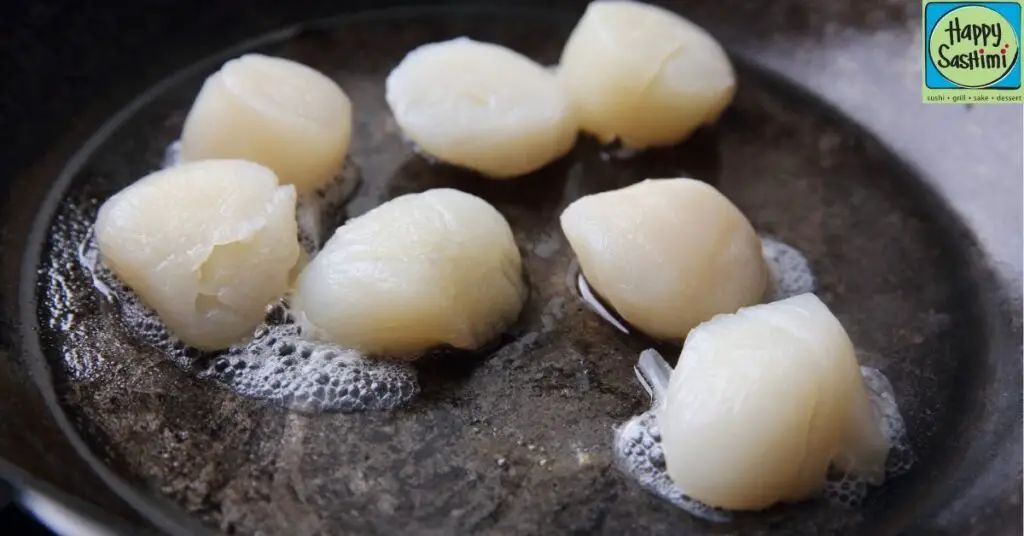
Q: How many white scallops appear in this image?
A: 7